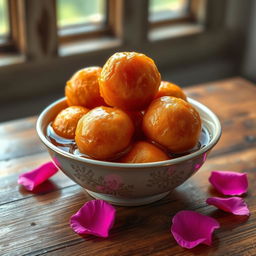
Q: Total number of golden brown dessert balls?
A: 7